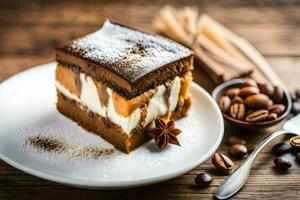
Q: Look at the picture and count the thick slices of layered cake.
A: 1